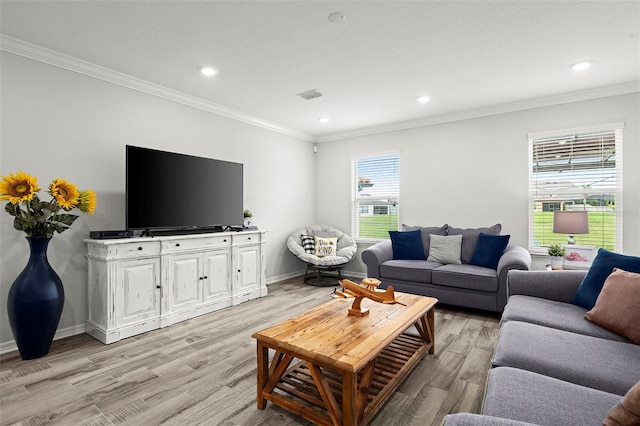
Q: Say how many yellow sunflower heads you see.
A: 3